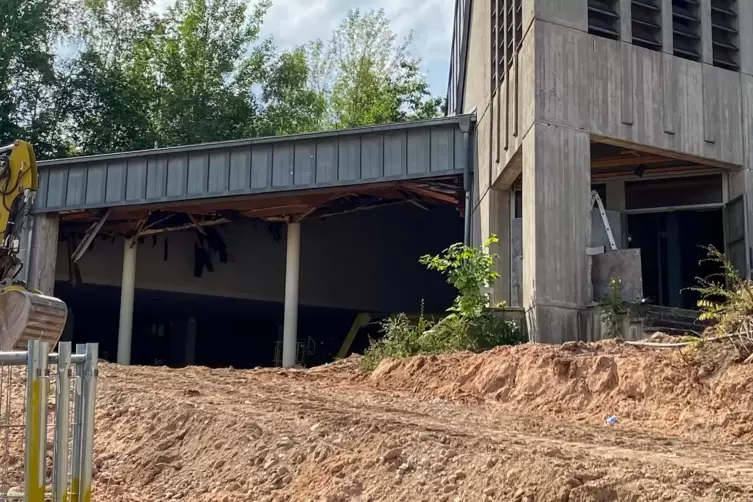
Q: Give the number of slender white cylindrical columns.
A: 2